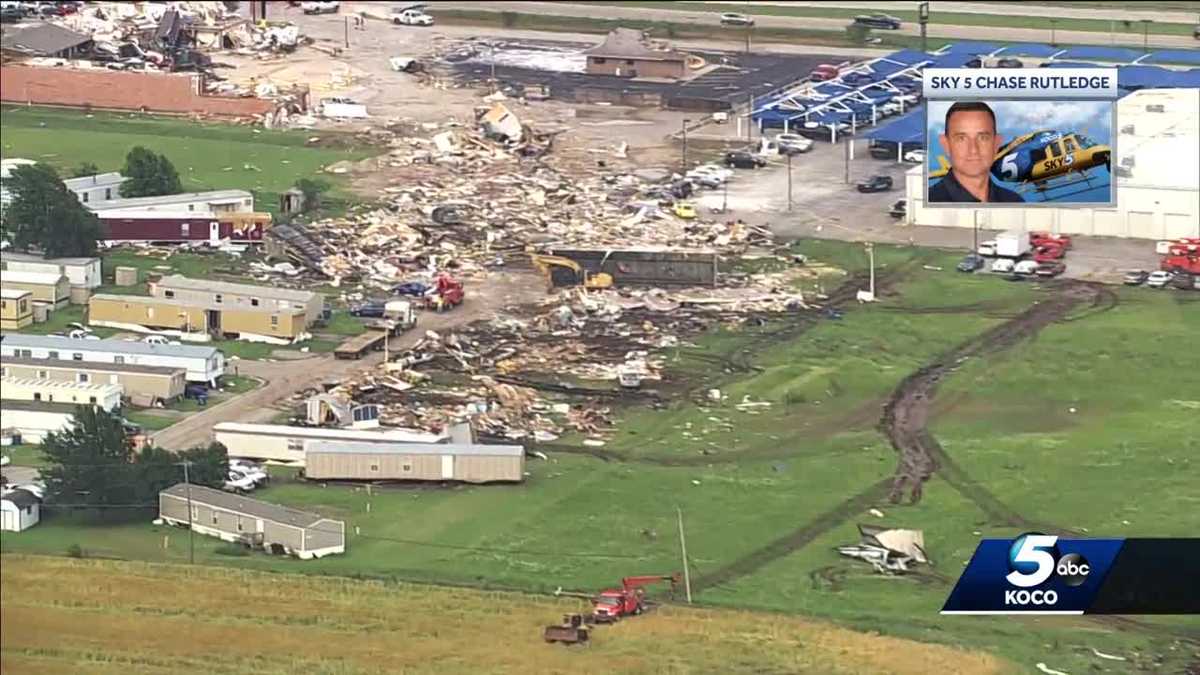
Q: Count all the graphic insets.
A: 2